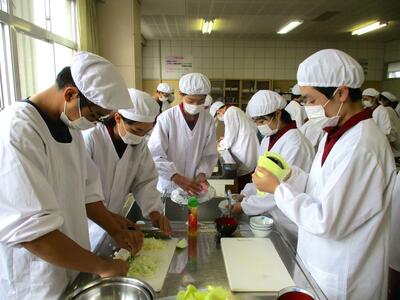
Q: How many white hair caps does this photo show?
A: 11